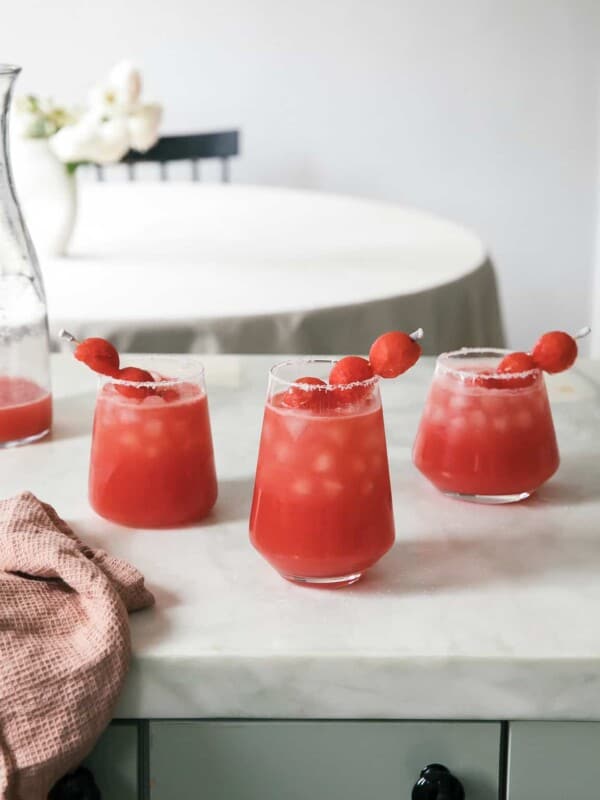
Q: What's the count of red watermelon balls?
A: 7